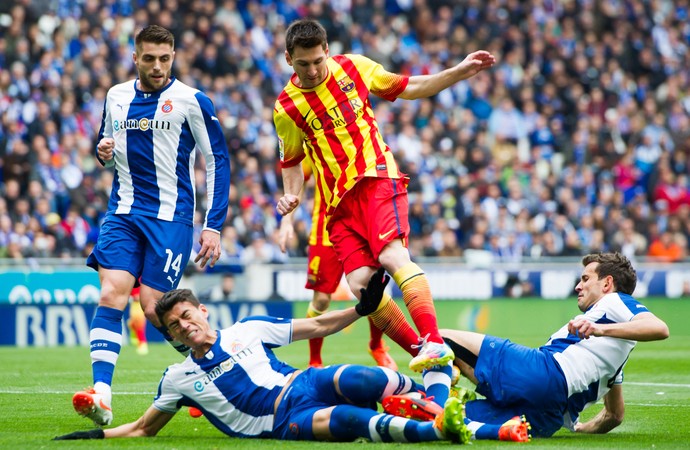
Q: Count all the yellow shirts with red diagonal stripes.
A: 2